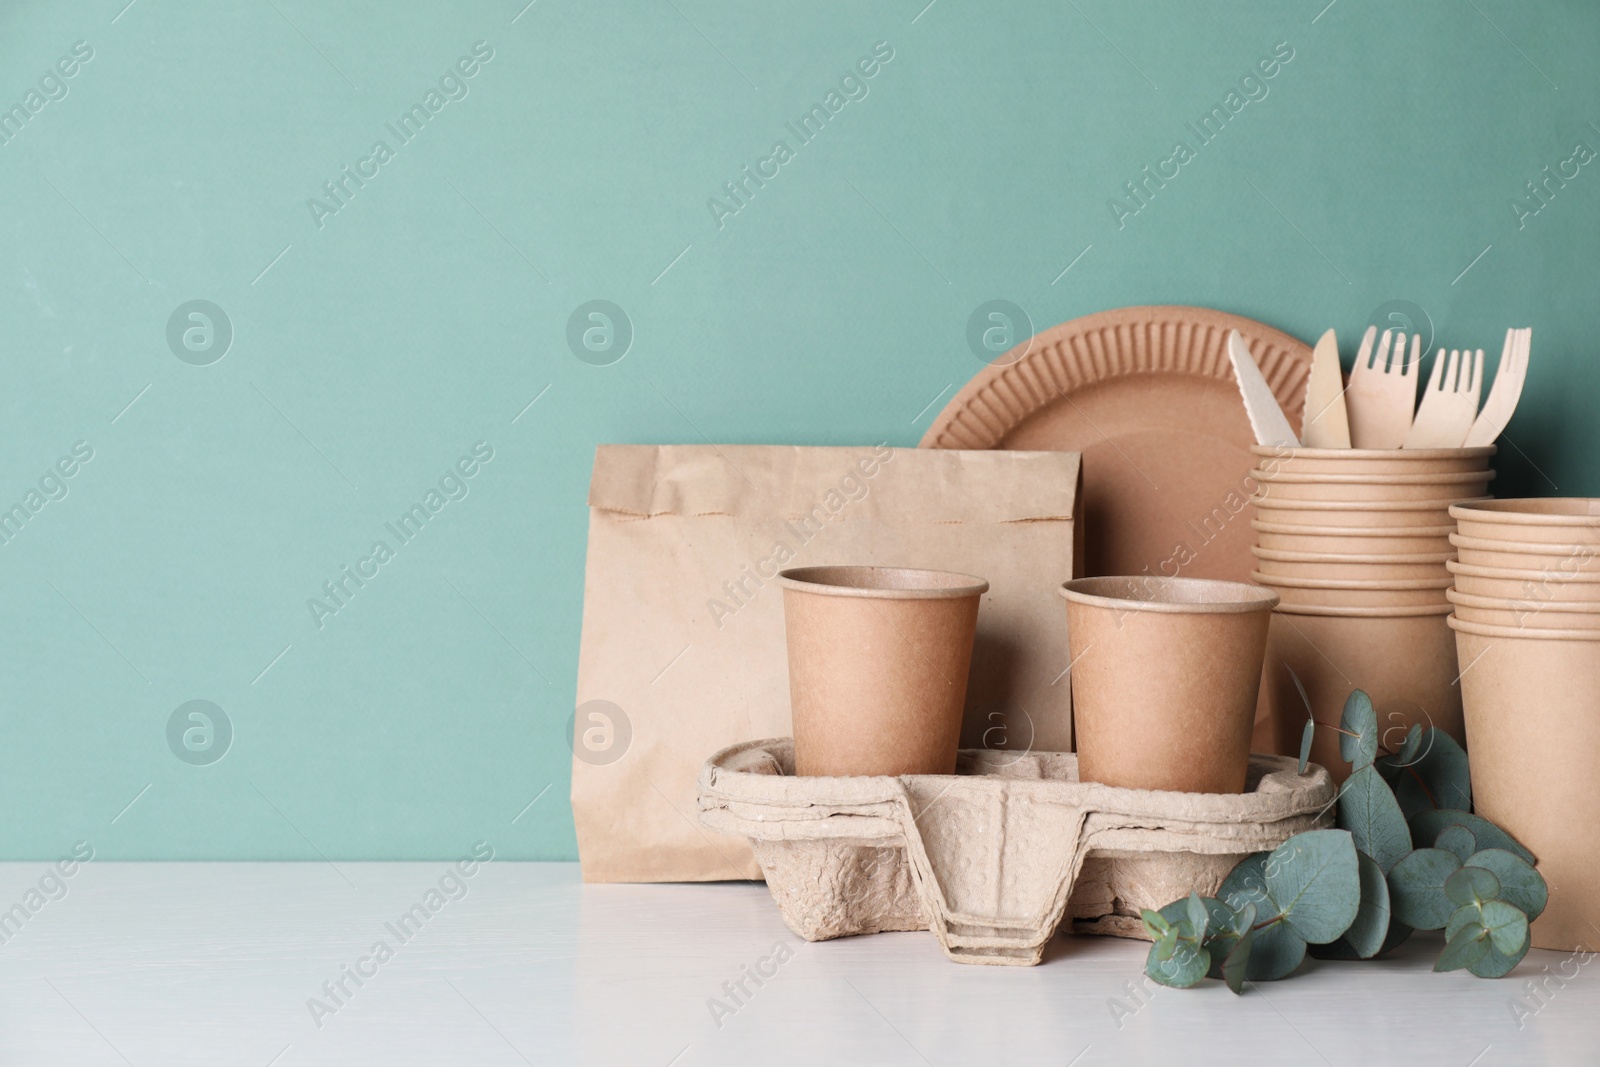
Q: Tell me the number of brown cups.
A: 14